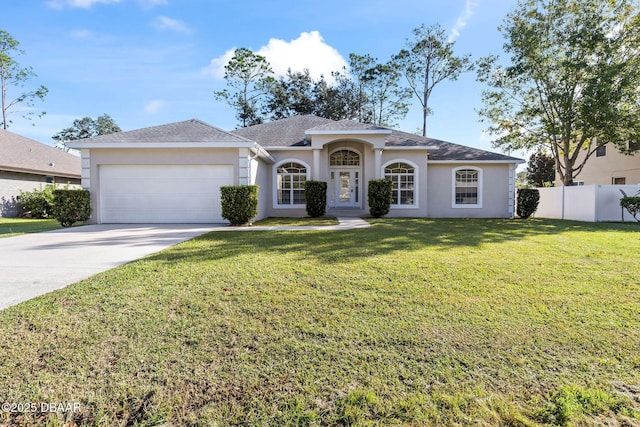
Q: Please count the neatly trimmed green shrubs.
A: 5